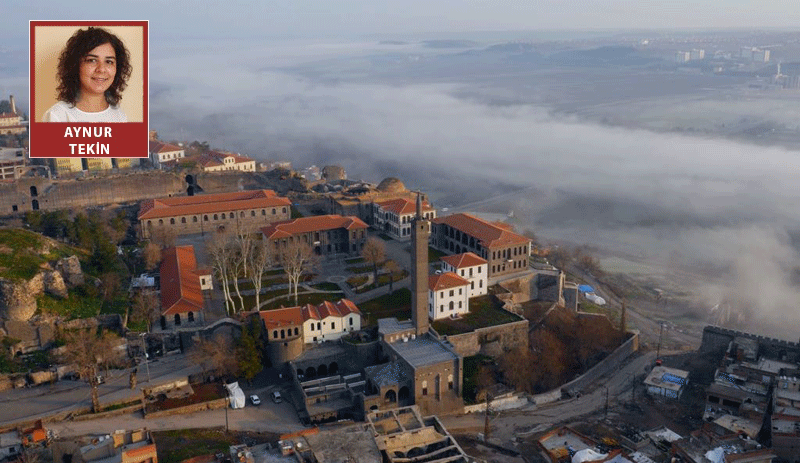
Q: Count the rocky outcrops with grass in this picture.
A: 1